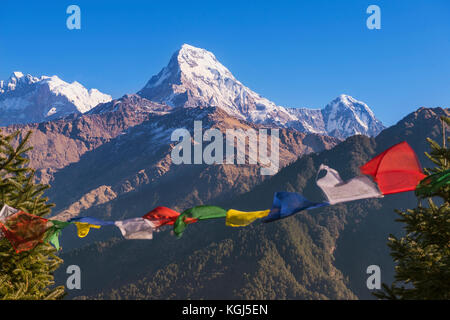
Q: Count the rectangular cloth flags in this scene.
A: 13